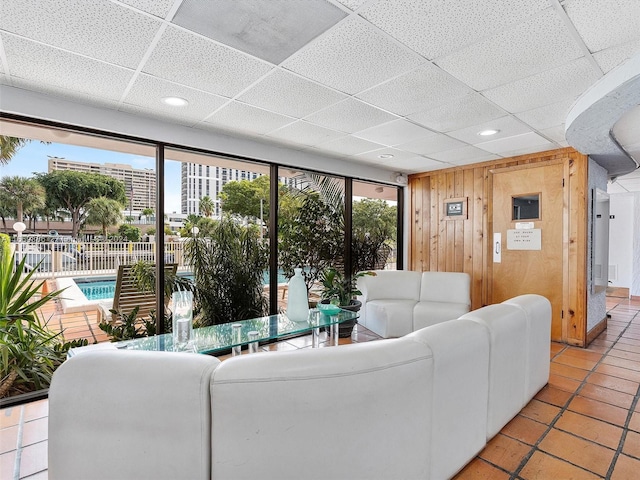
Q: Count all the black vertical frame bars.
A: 4